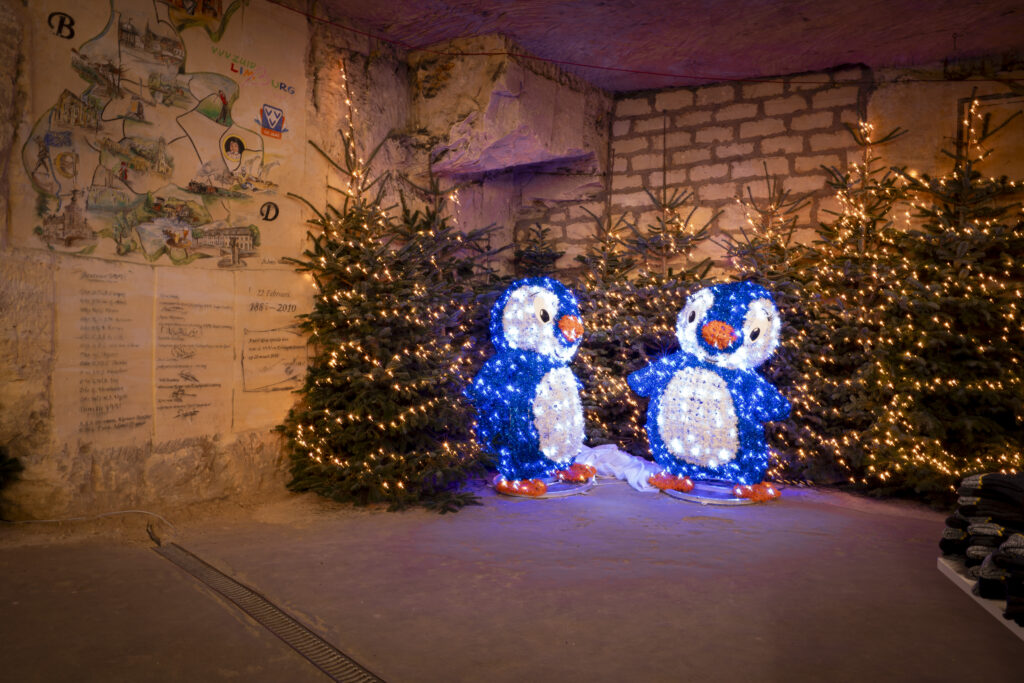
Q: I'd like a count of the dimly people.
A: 0